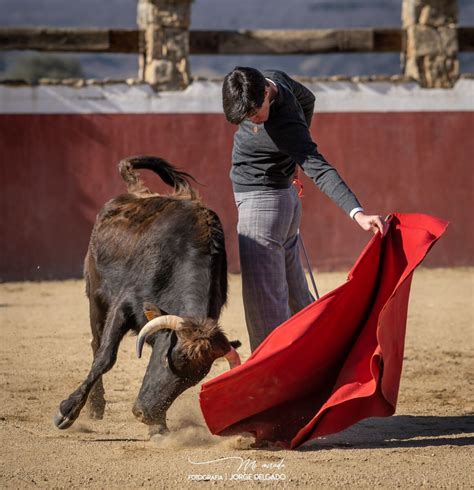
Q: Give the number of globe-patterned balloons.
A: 0